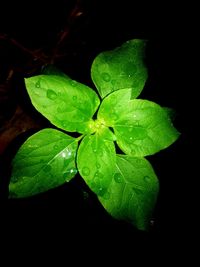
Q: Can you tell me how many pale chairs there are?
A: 0